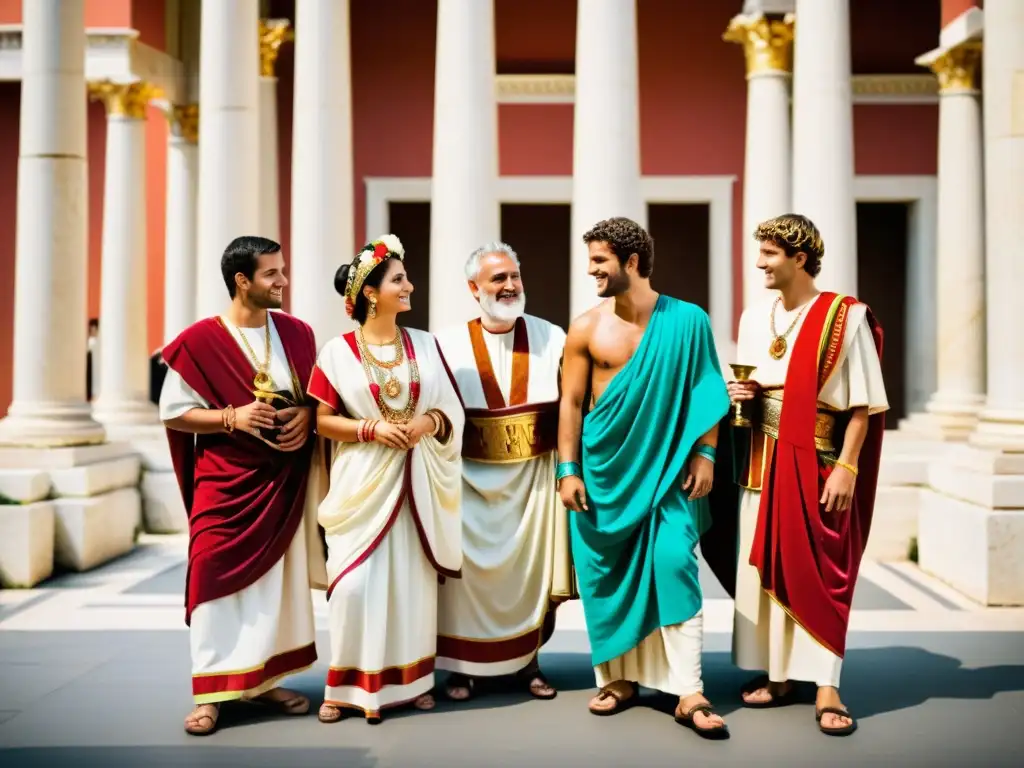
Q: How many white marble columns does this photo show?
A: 12